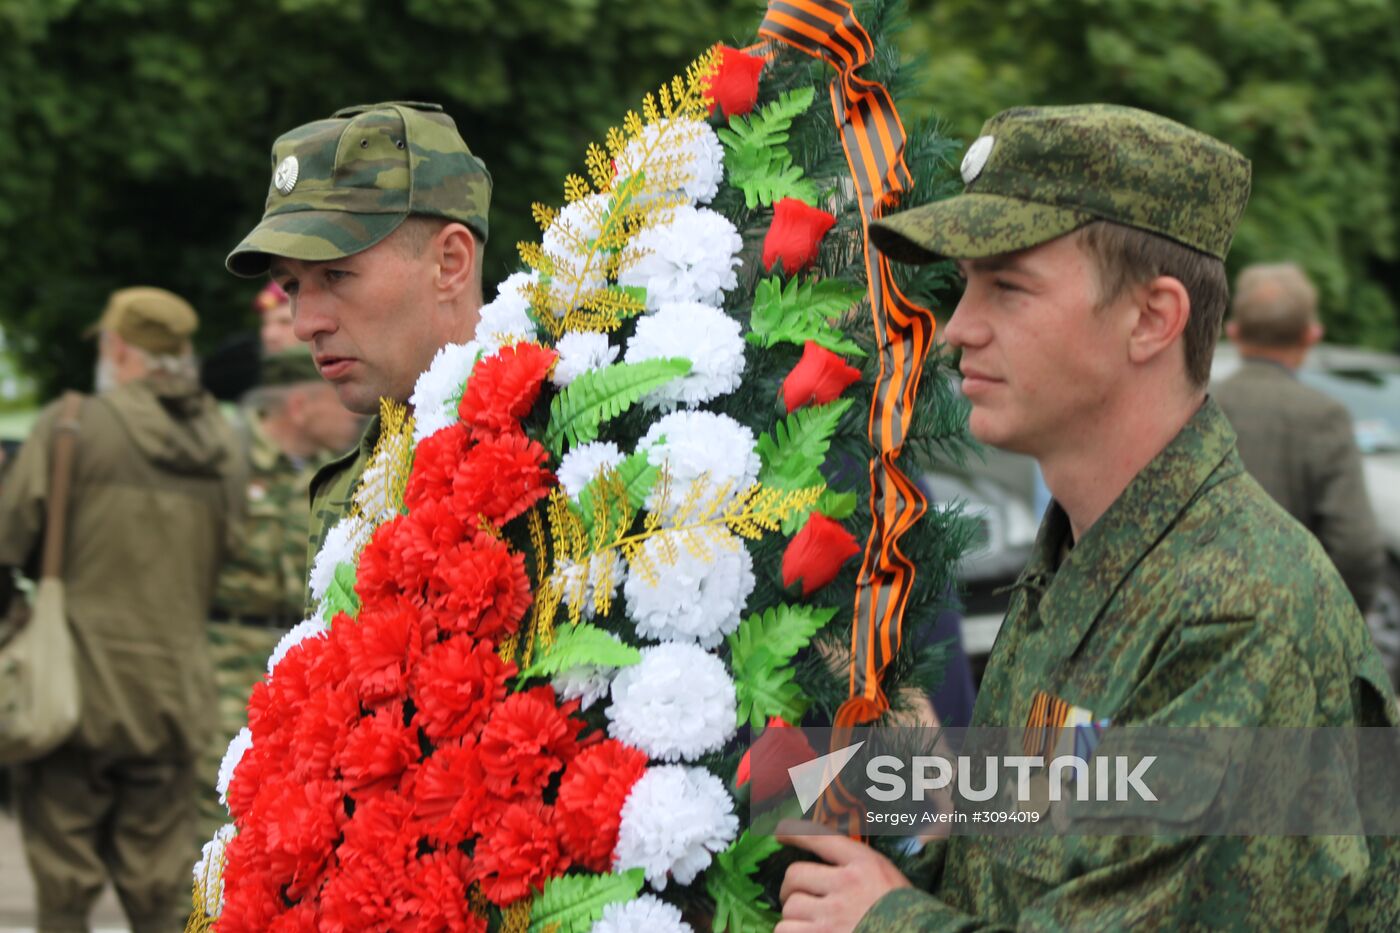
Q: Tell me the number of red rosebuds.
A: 5